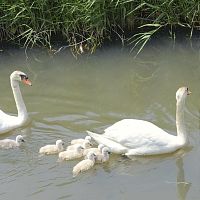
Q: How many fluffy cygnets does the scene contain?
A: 8